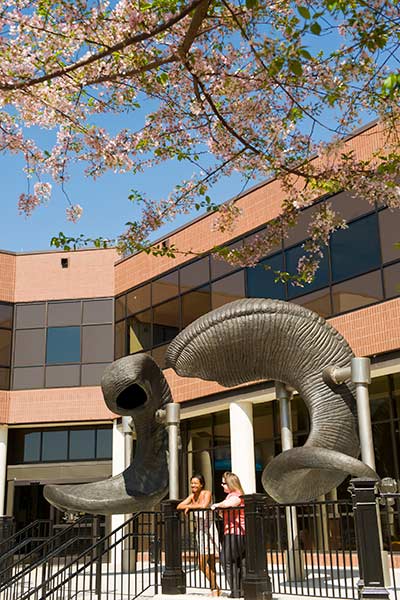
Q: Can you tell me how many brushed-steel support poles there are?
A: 4